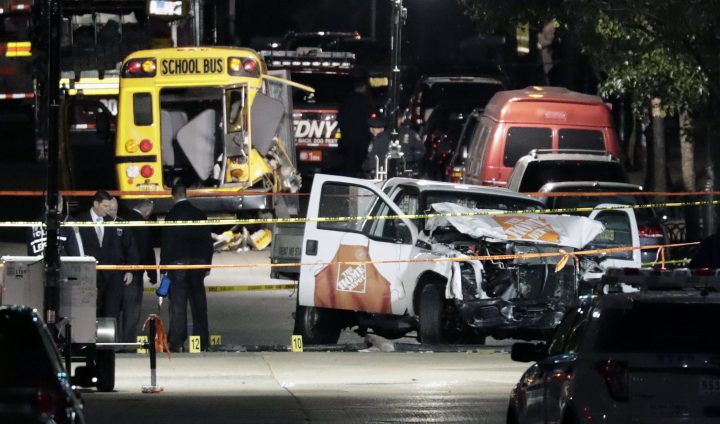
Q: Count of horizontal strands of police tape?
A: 4